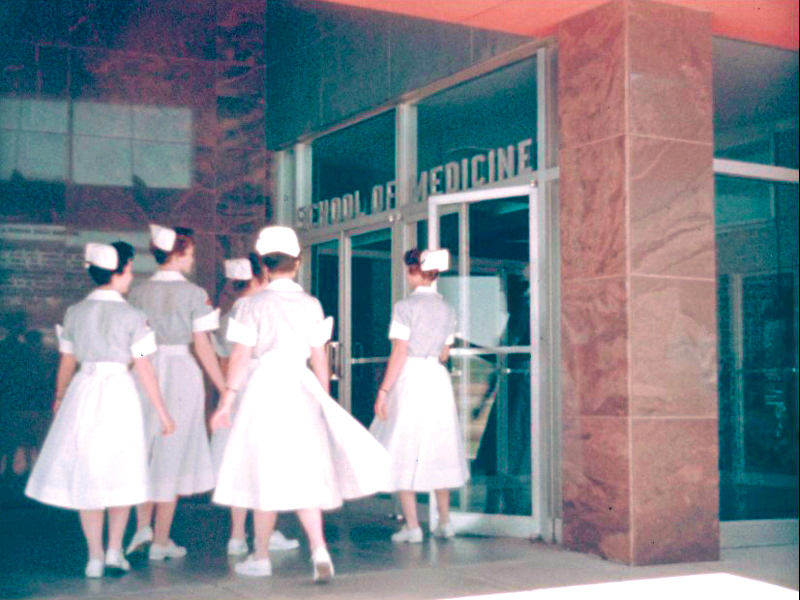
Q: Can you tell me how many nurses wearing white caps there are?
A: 5